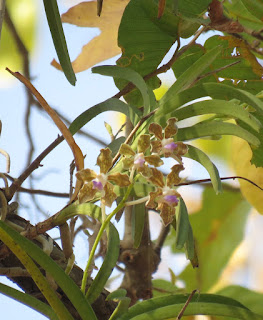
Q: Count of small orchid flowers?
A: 4